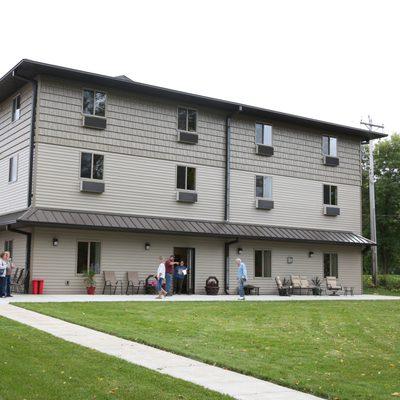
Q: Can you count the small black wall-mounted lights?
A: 4